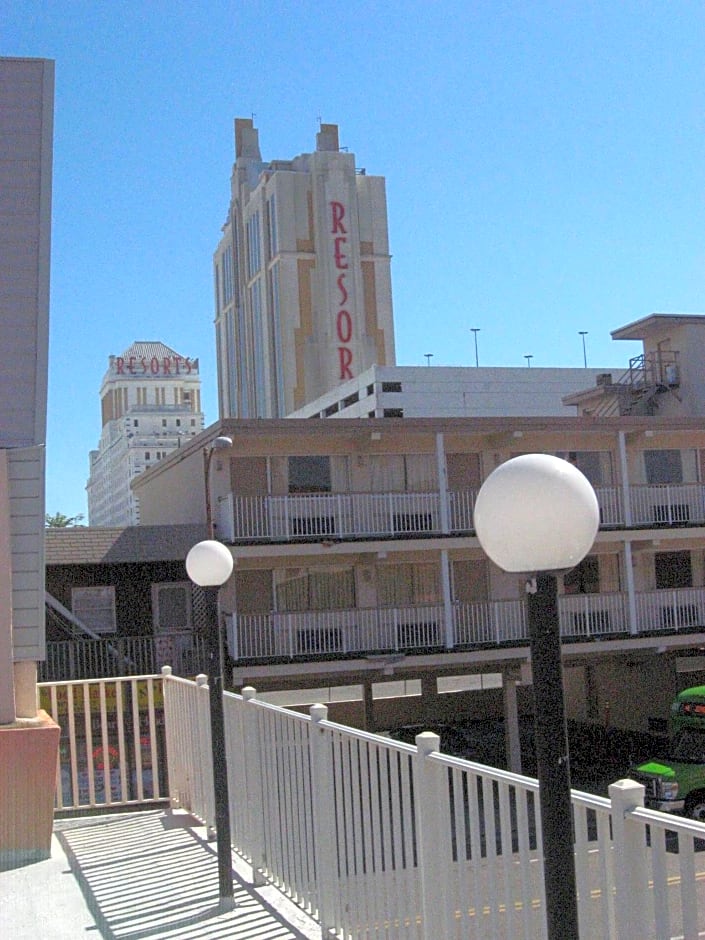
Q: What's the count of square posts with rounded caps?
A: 6